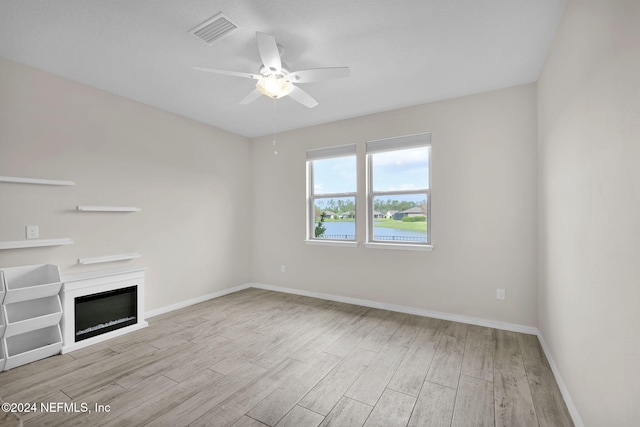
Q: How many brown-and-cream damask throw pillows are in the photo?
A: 0